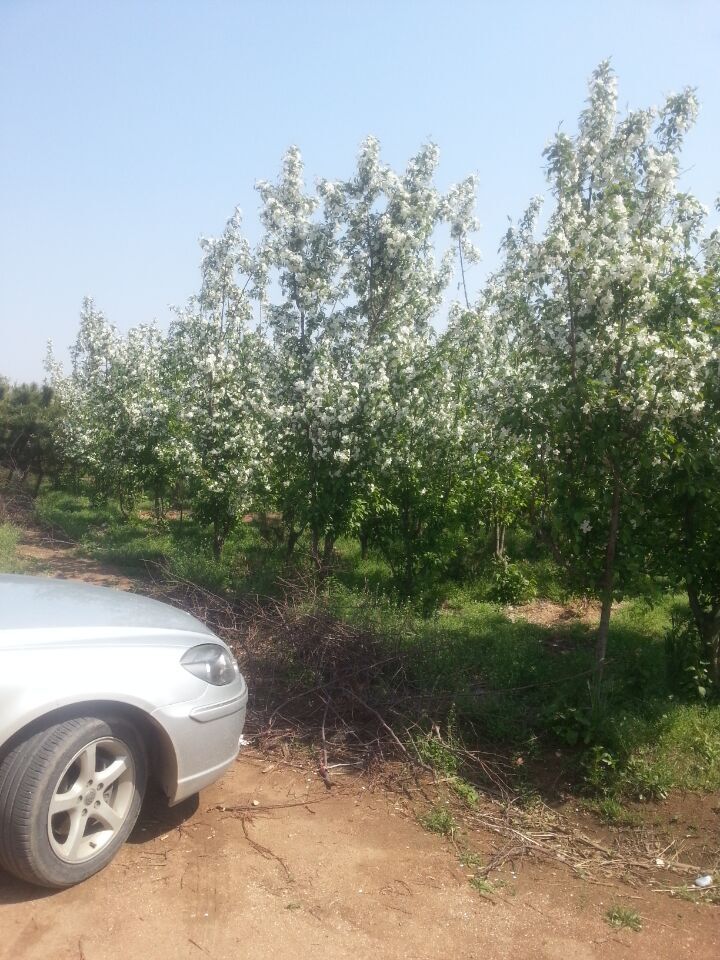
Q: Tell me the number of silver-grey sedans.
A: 1